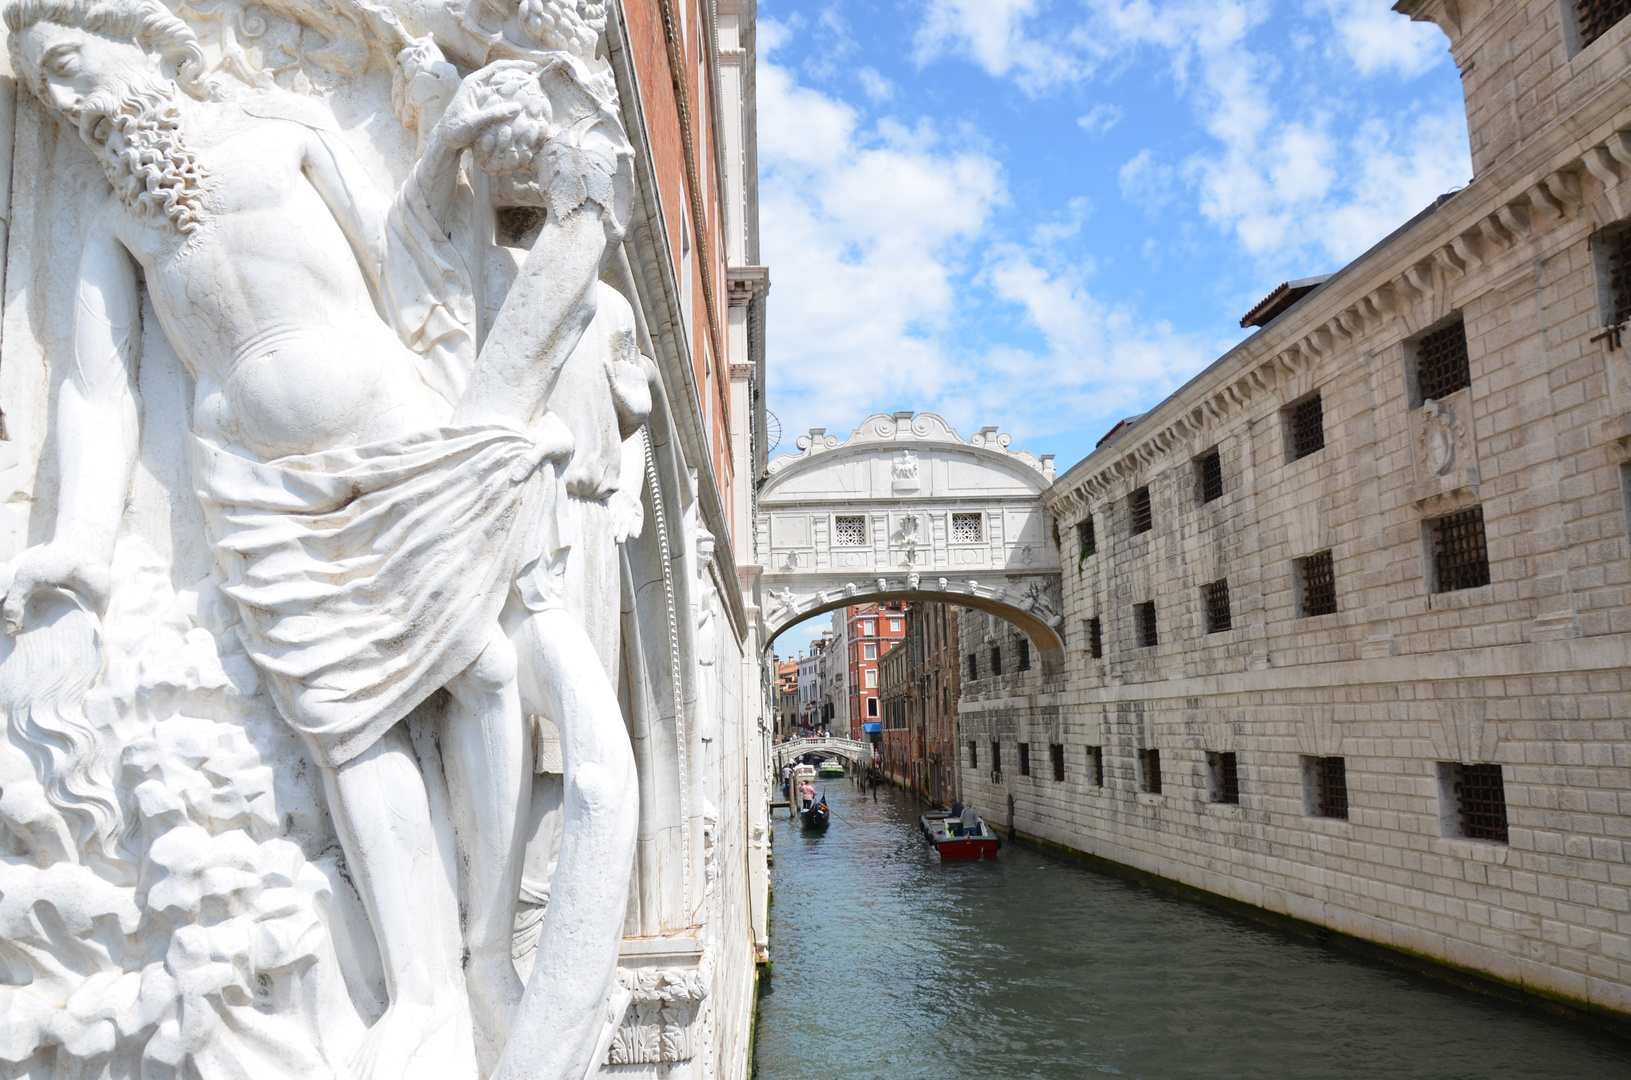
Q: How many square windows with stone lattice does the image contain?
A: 2